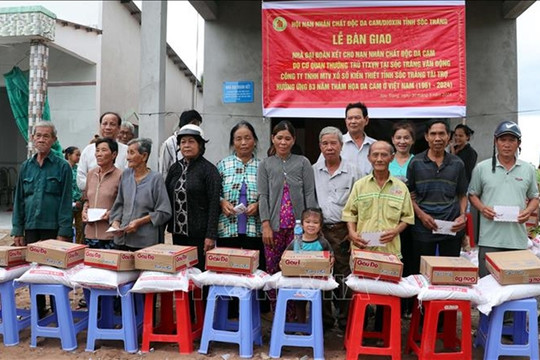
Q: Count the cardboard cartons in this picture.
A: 9